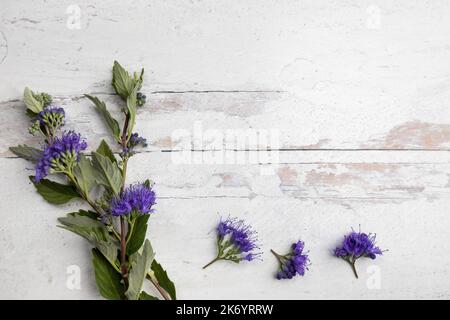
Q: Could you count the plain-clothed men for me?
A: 0